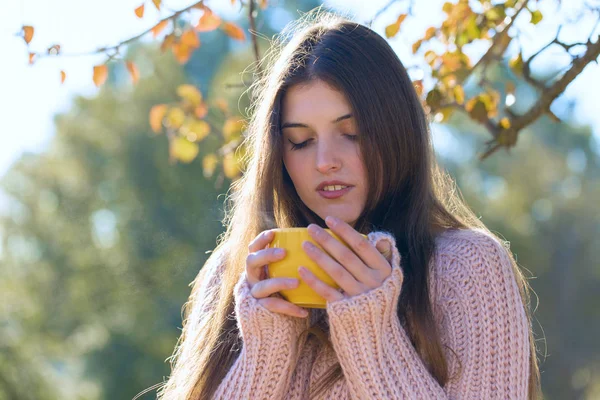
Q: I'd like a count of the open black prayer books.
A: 0